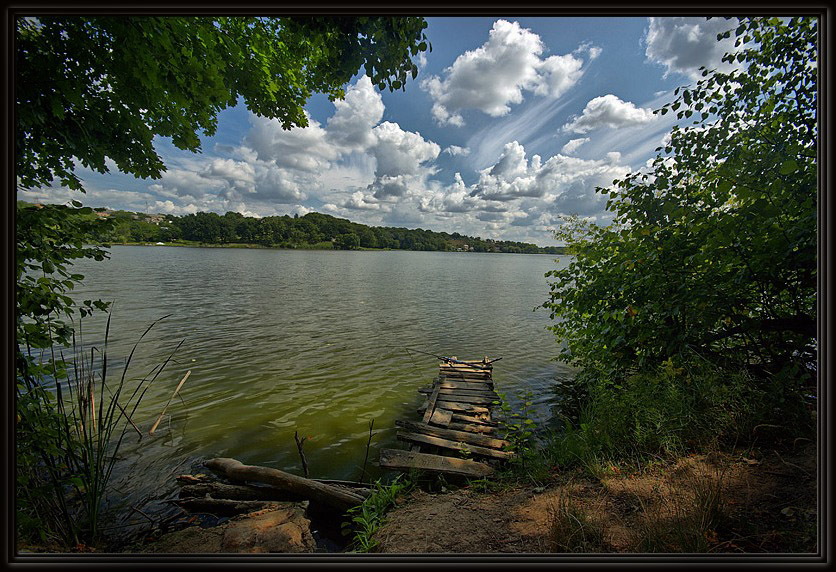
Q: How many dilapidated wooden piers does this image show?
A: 1